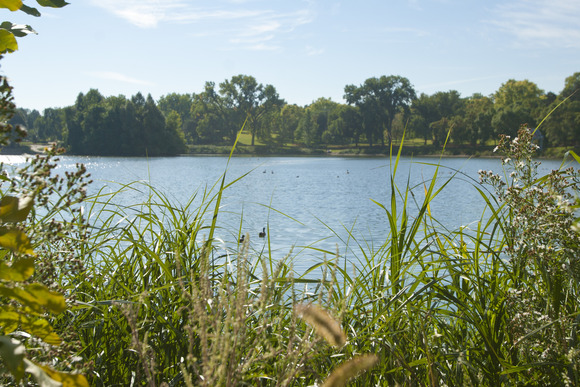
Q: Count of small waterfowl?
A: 7